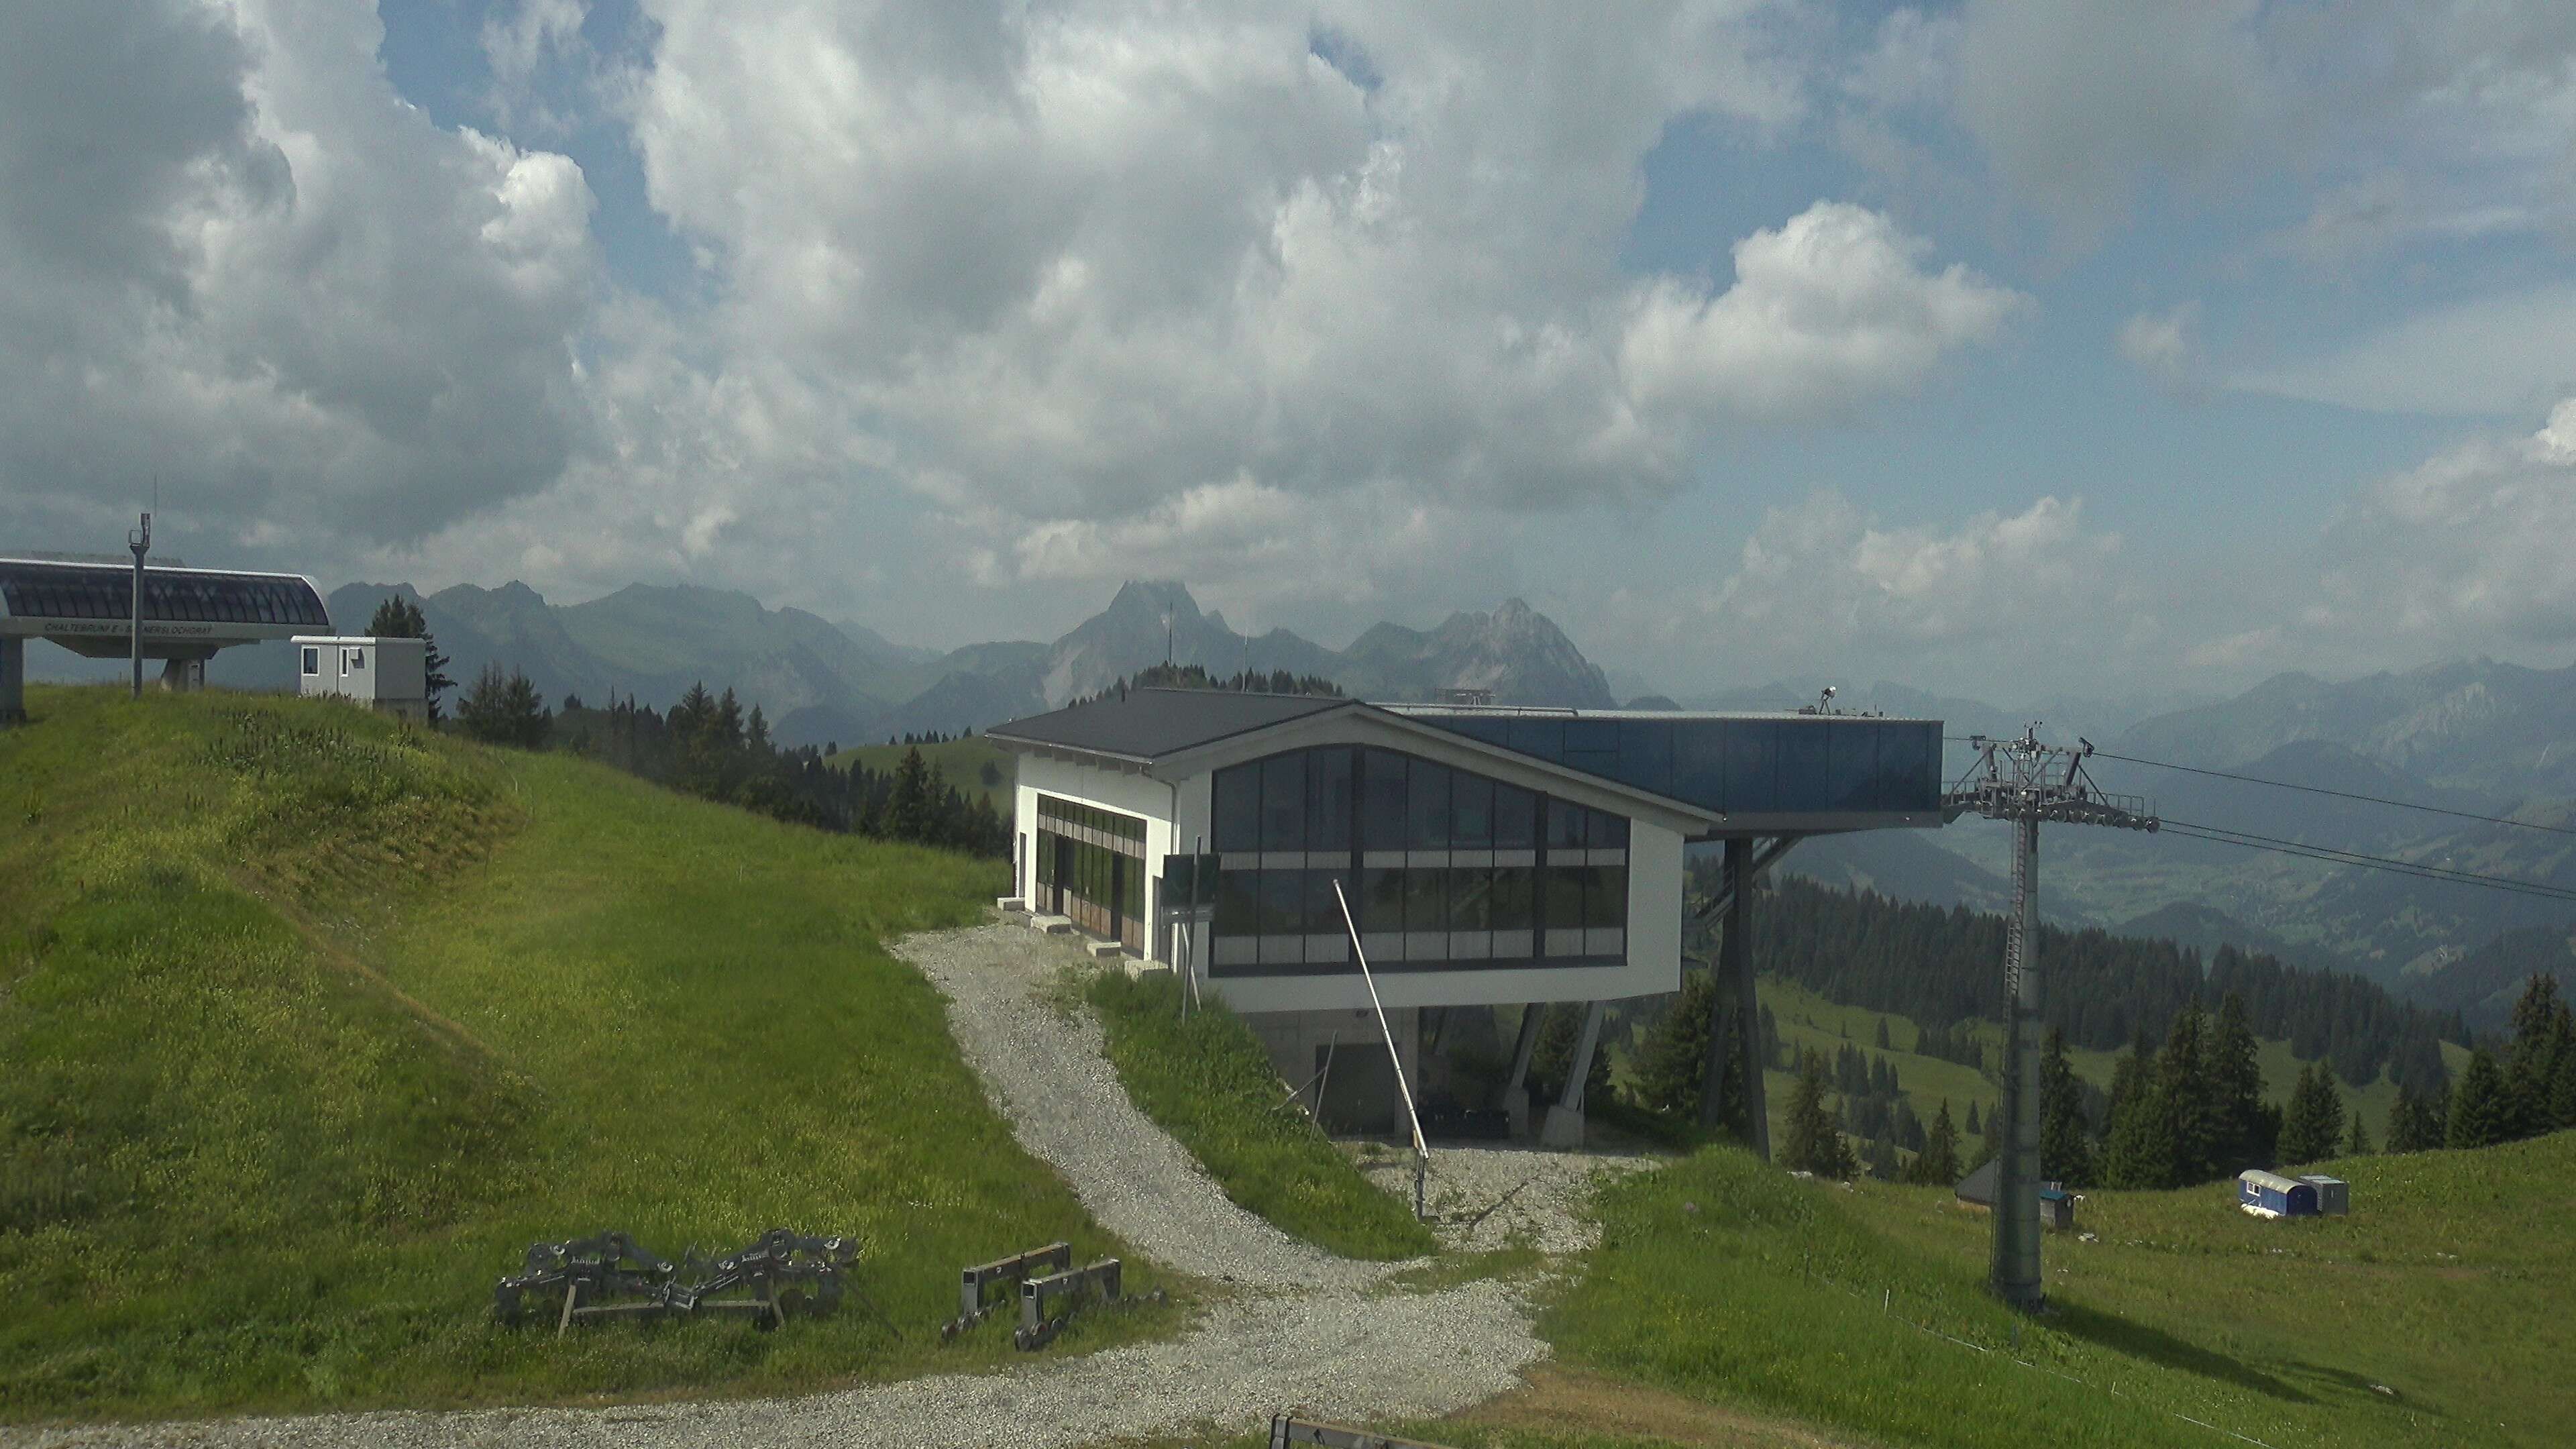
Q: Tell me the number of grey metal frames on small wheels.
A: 2